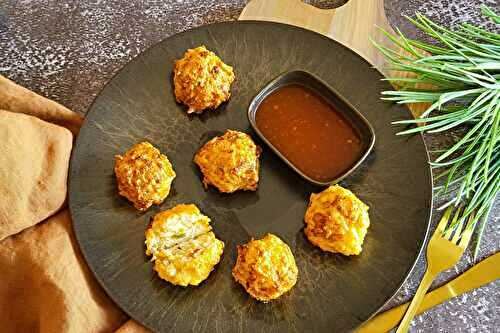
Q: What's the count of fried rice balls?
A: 6